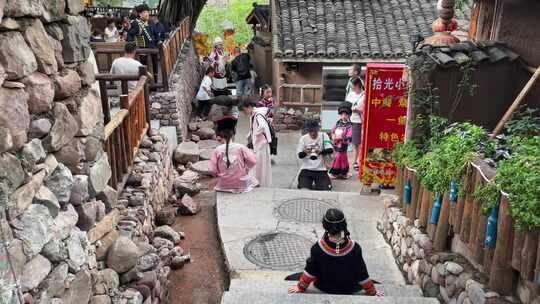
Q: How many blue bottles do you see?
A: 4